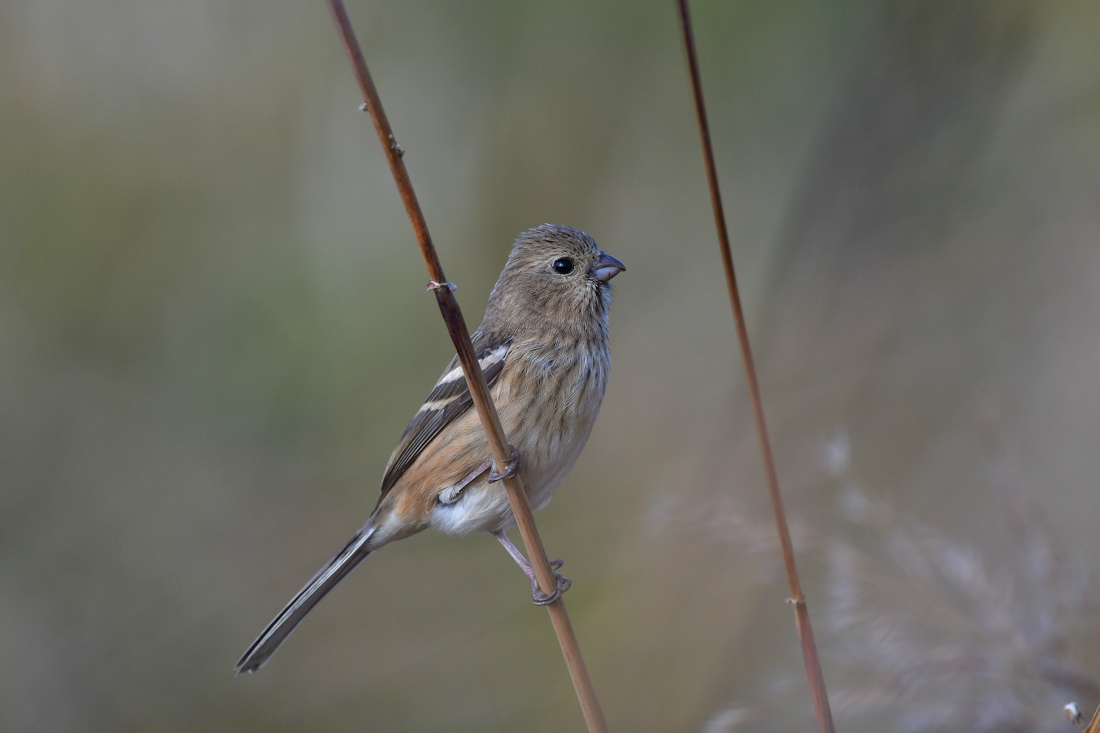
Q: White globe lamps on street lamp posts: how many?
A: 0